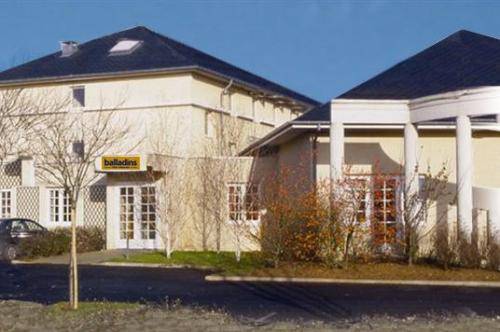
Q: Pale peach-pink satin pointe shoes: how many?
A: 0